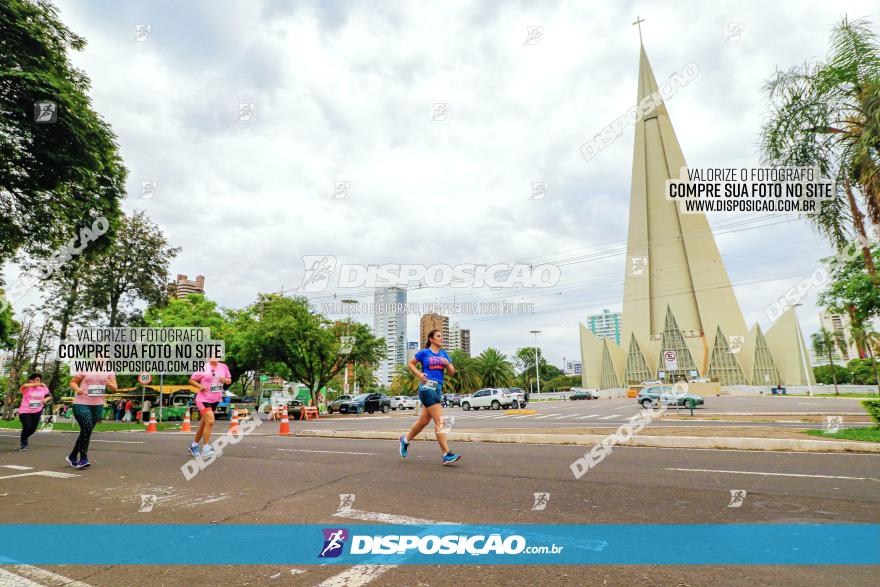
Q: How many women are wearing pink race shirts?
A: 3